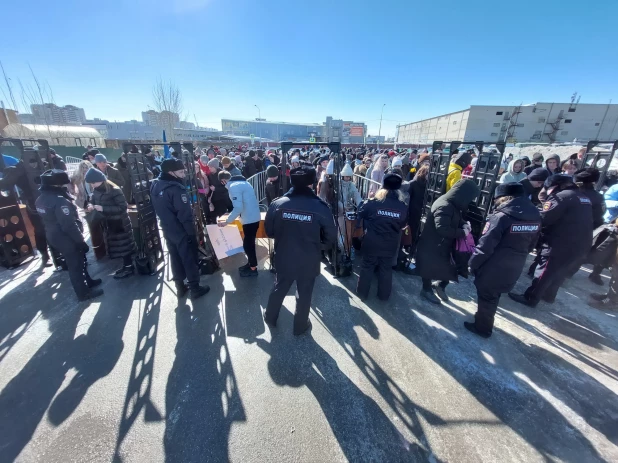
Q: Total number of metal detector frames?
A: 5